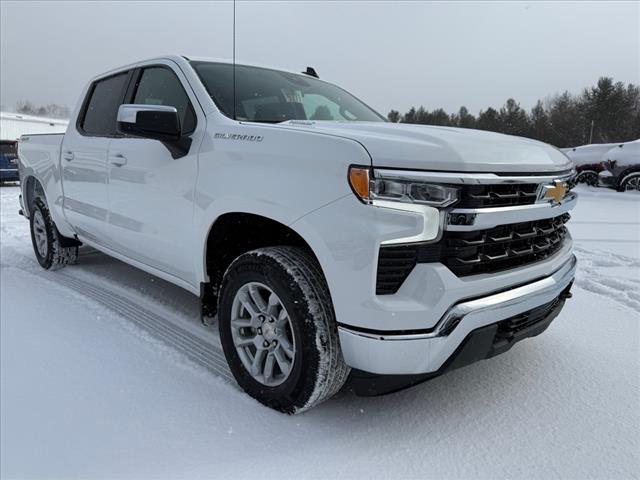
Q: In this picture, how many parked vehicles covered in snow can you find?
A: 2